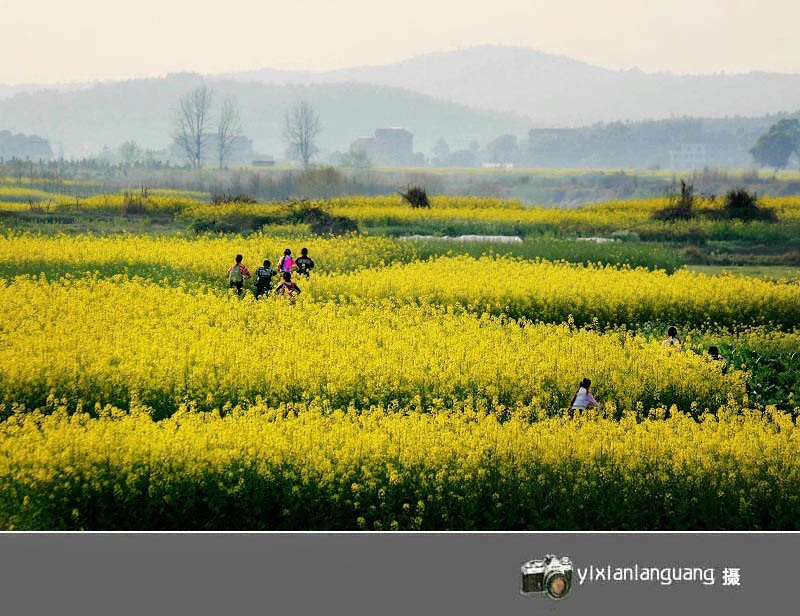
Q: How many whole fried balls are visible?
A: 0